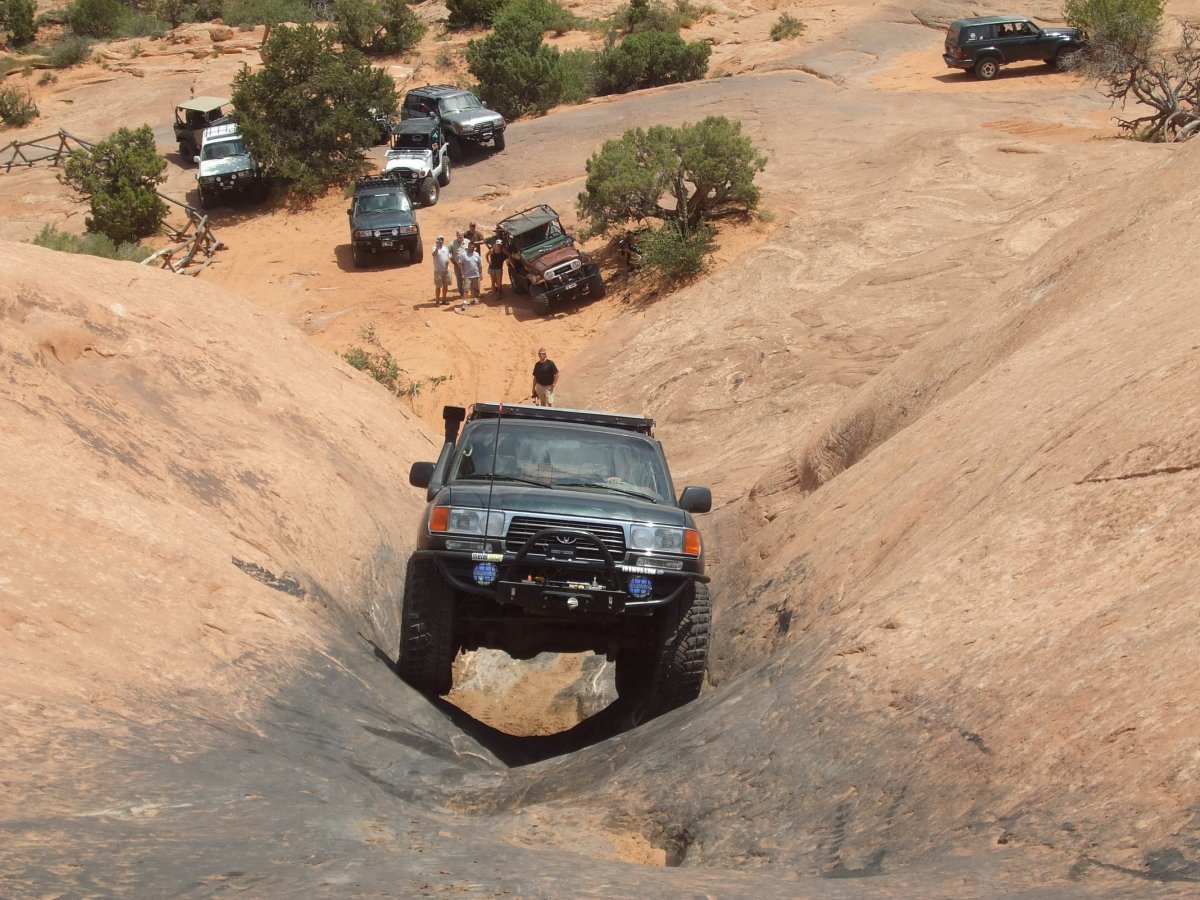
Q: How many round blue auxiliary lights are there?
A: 2